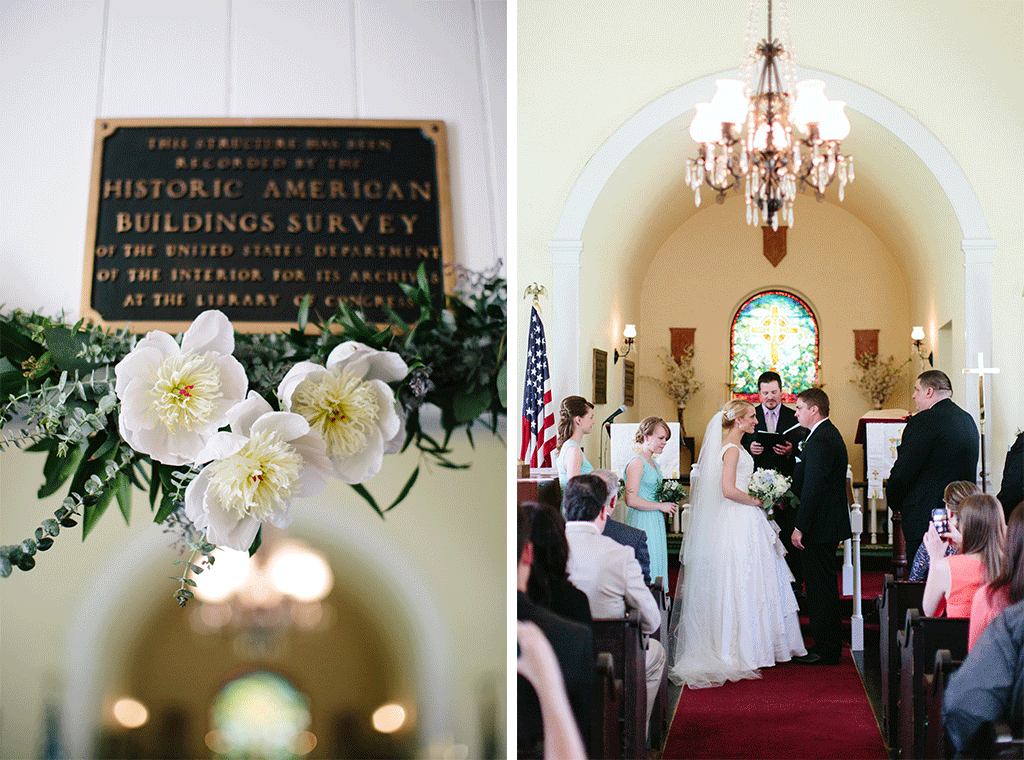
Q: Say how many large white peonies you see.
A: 3